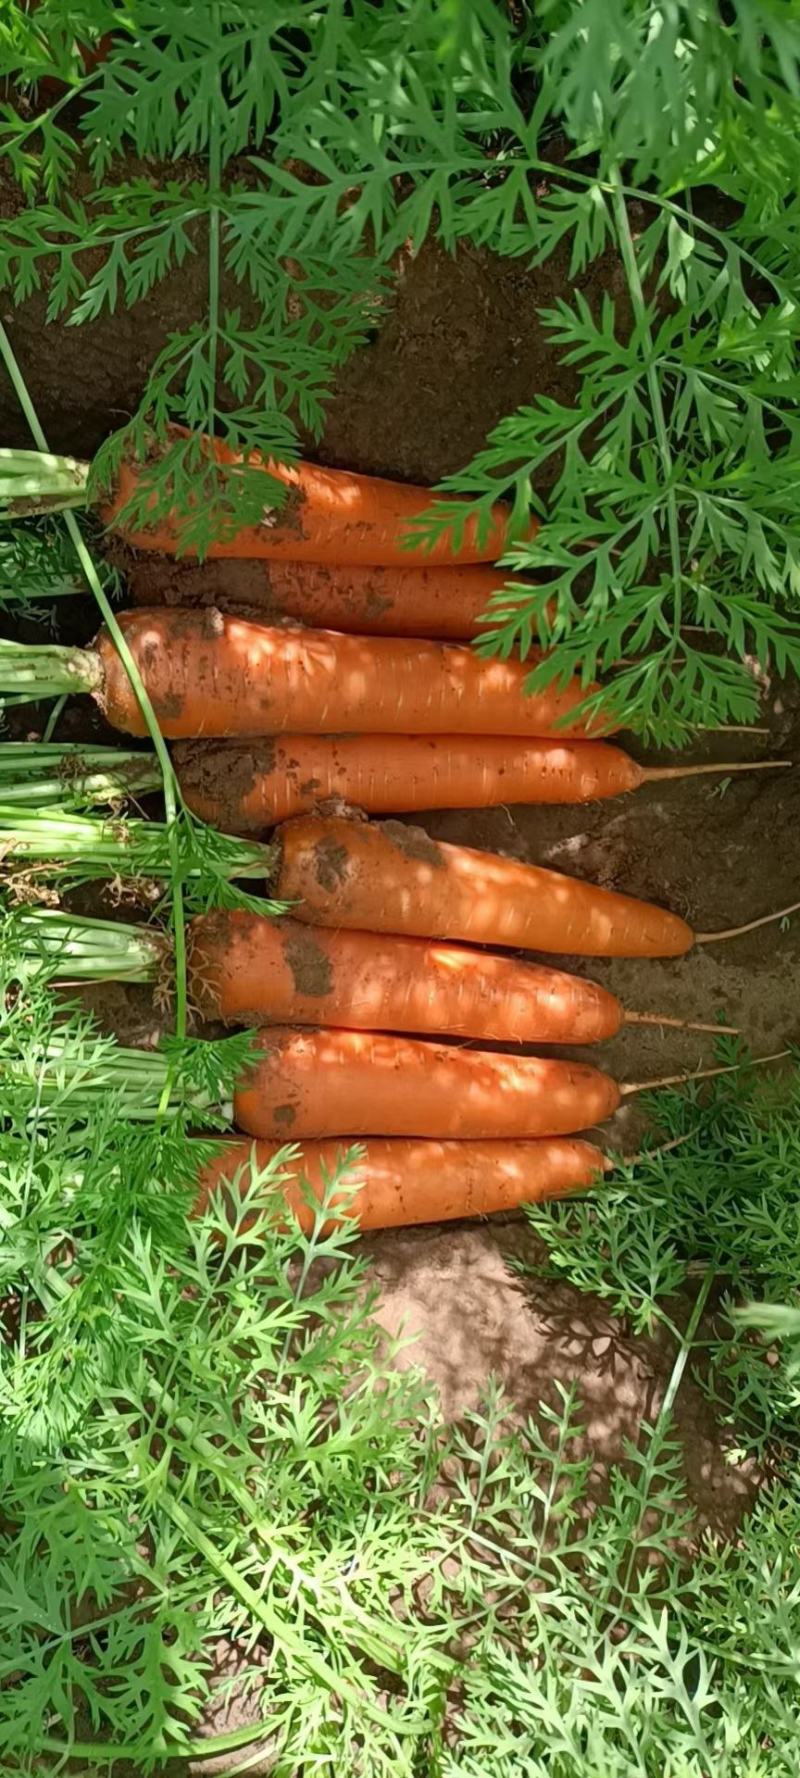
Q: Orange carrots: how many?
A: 8